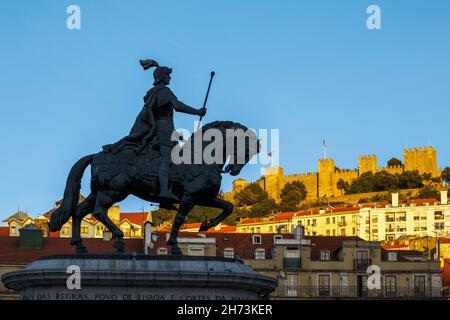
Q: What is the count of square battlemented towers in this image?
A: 4